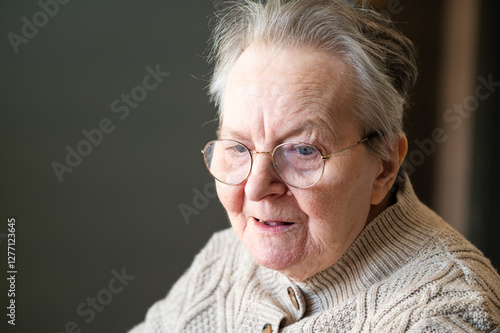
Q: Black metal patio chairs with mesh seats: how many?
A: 0